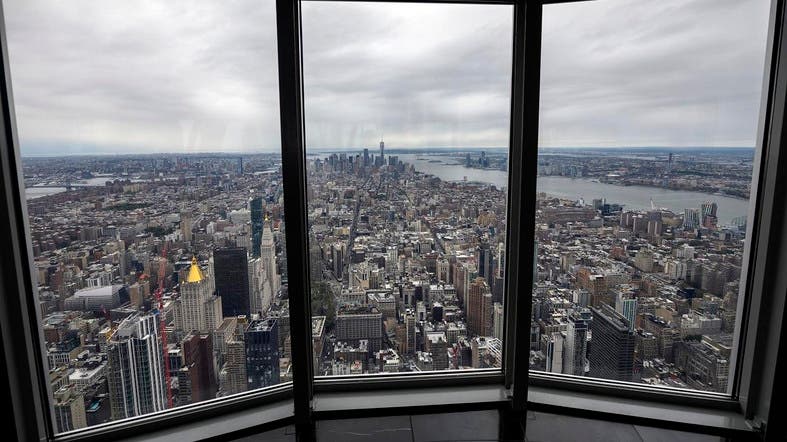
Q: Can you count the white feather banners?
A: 0